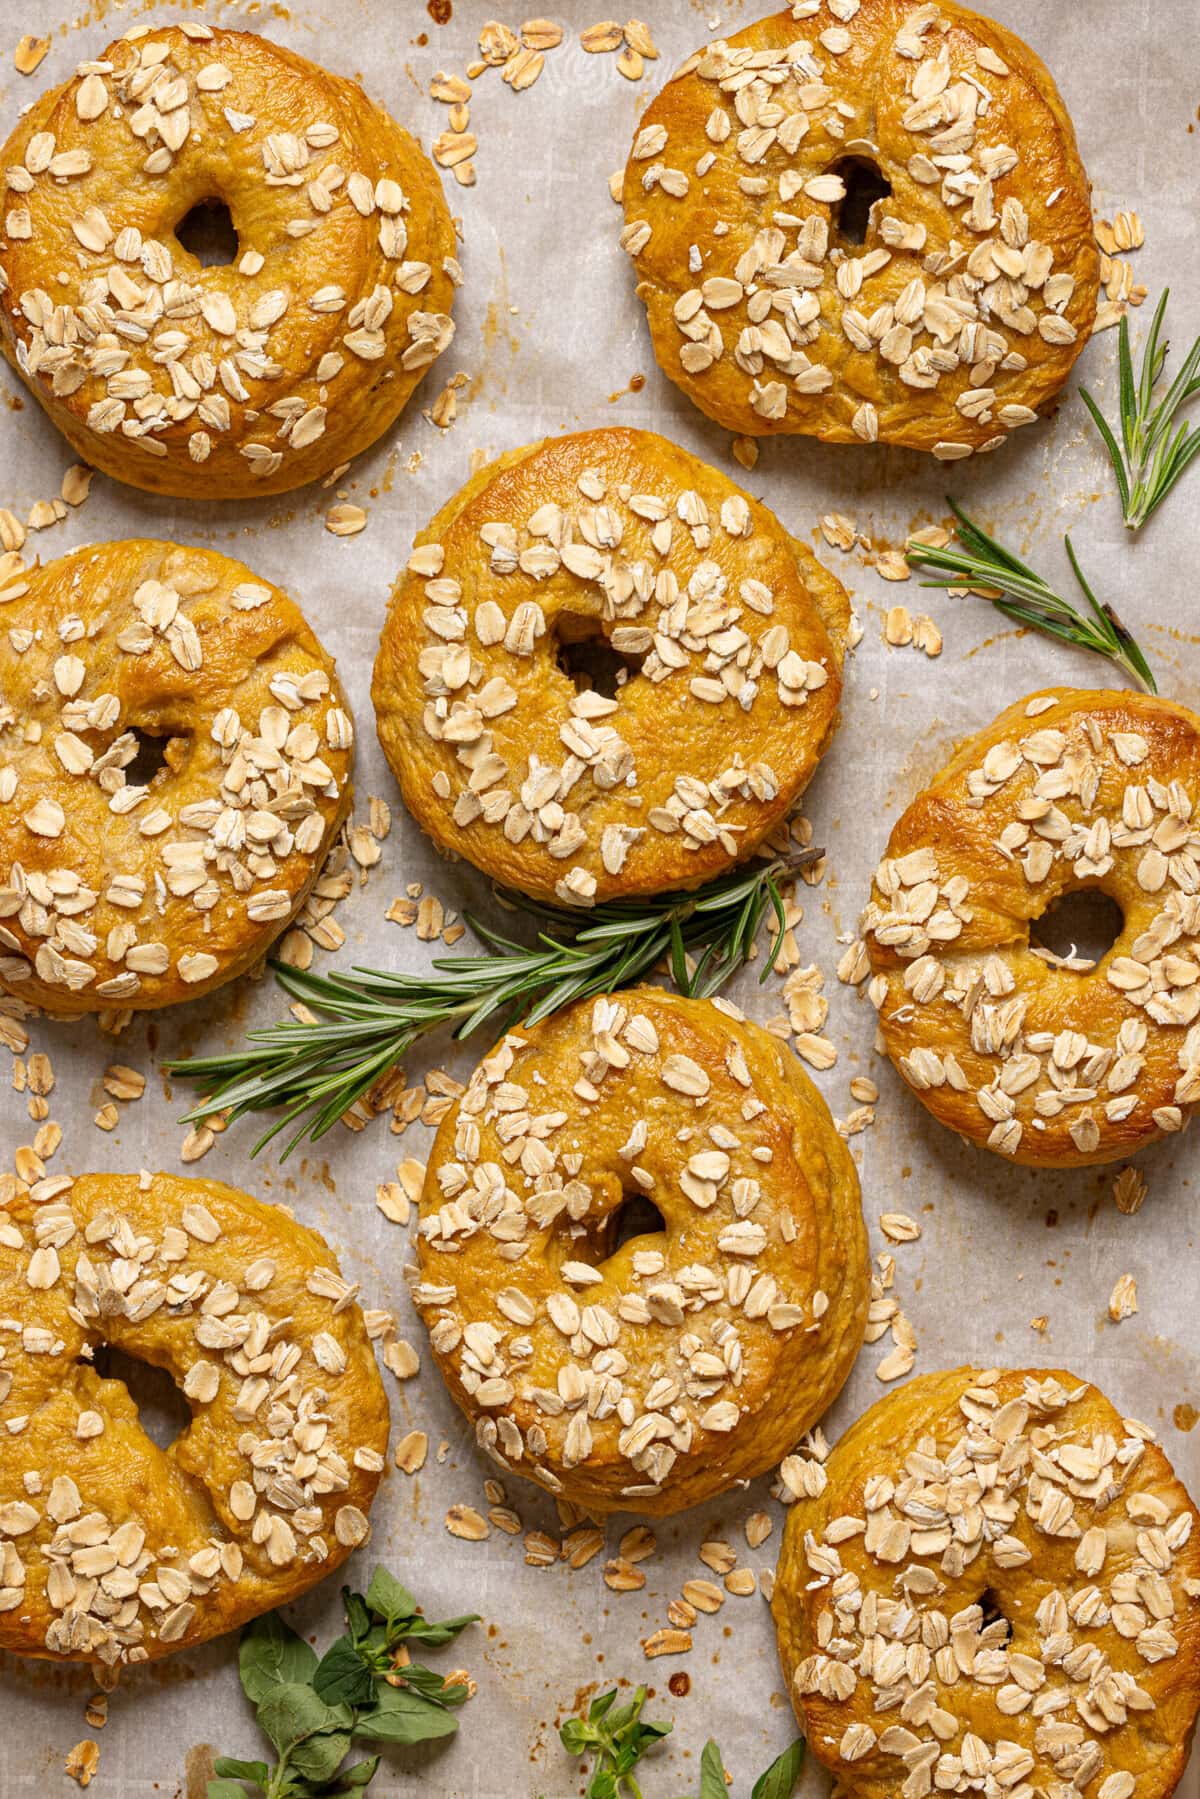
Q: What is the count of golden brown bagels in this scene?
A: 8